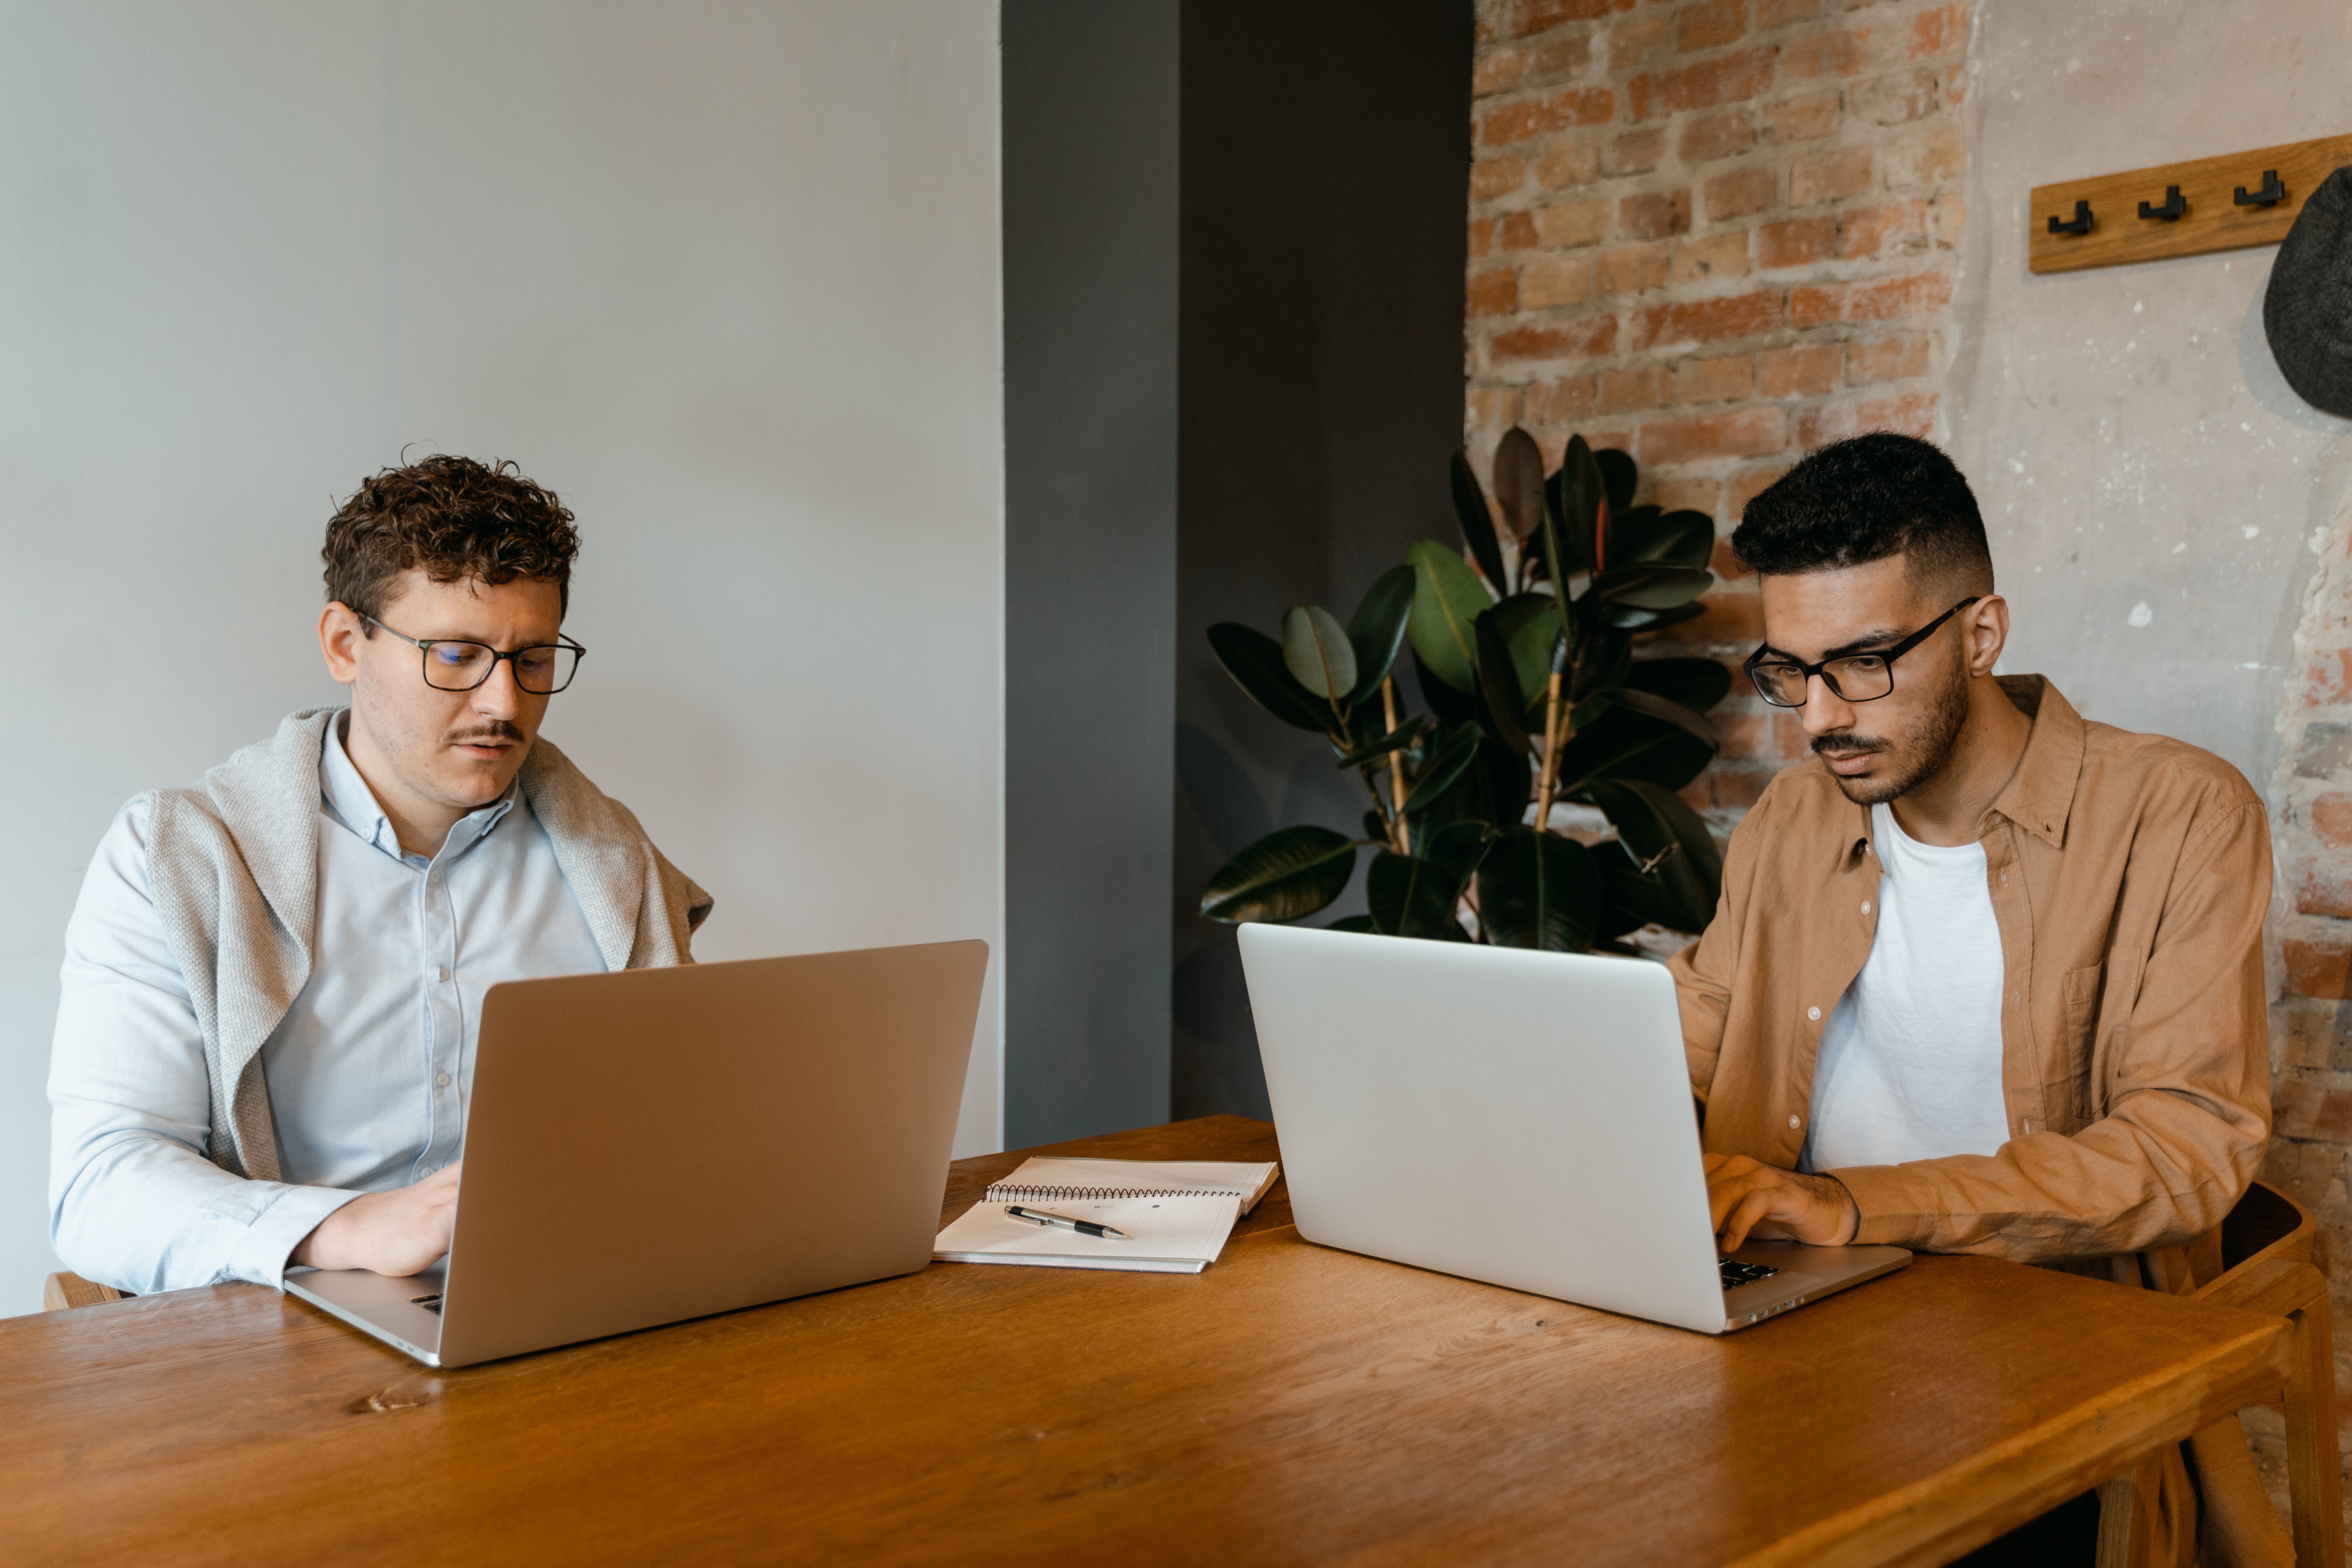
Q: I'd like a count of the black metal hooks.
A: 3